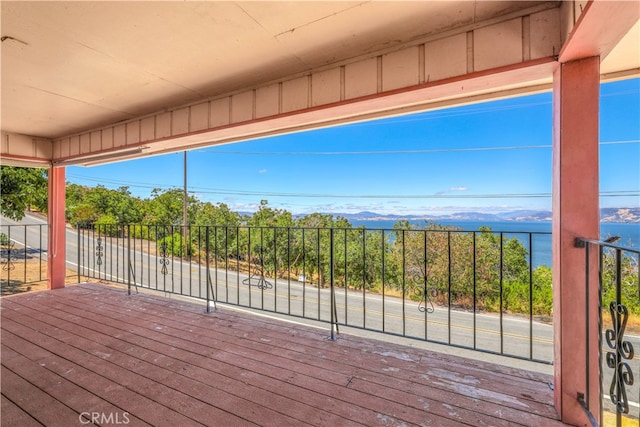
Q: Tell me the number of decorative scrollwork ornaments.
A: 6